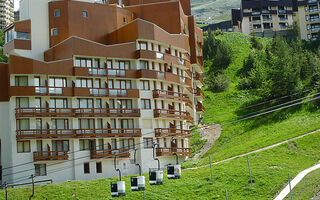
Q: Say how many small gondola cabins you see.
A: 4